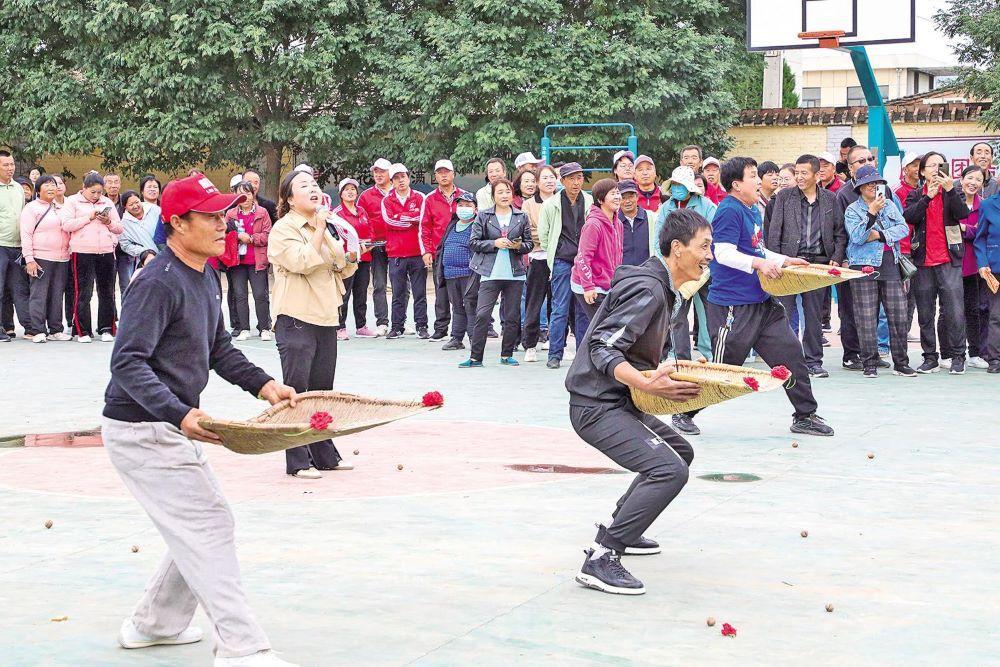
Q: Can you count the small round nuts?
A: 9